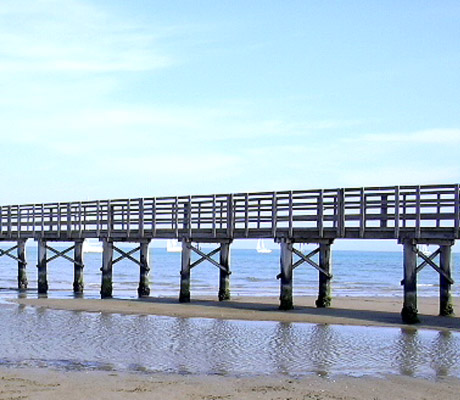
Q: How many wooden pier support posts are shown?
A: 11